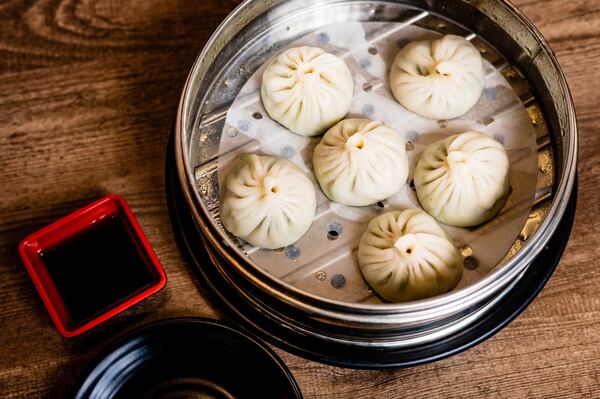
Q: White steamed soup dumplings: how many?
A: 6